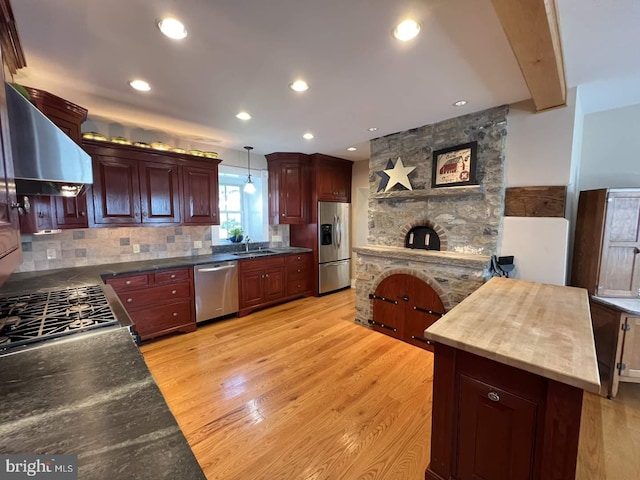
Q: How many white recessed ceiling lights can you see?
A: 9